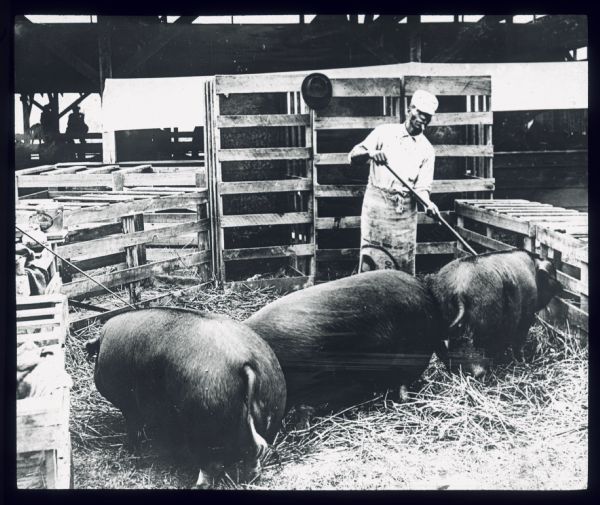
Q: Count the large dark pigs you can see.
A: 3